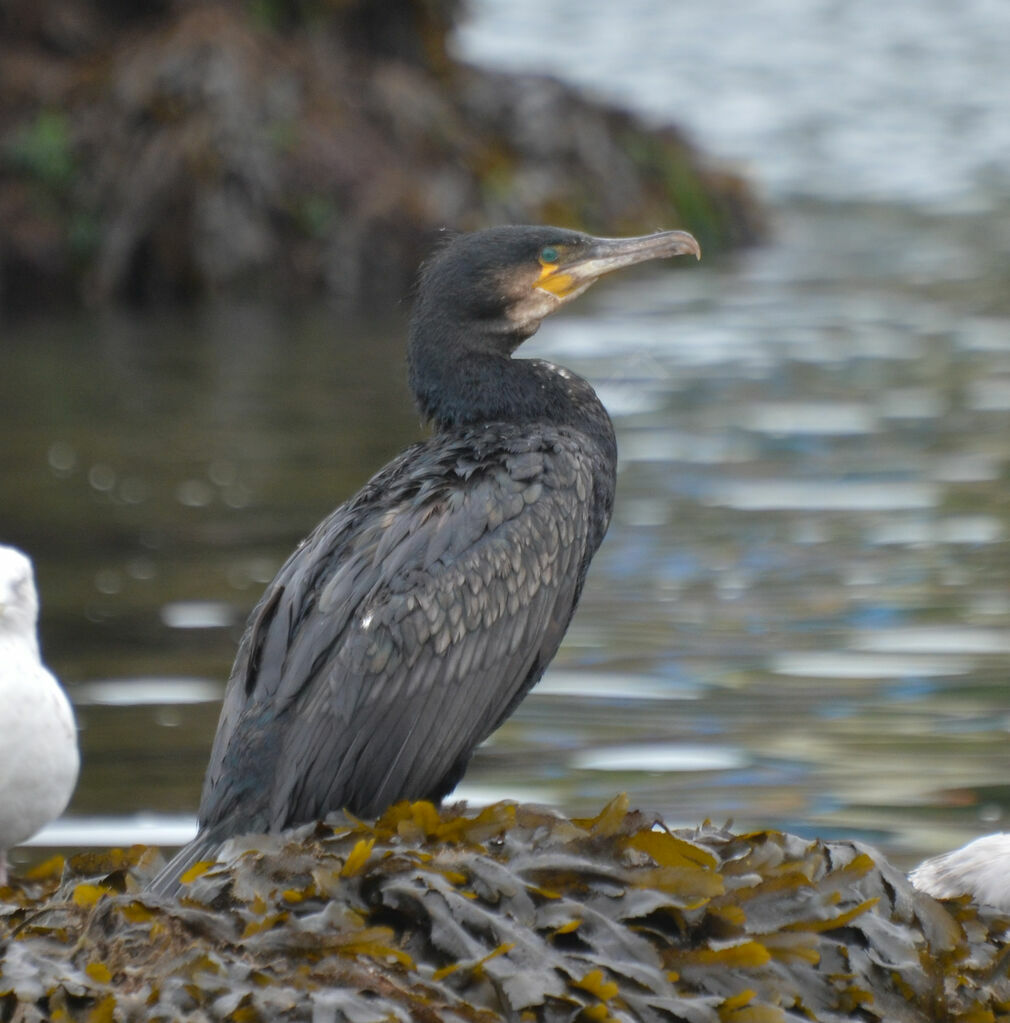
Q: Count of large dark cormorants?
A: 1